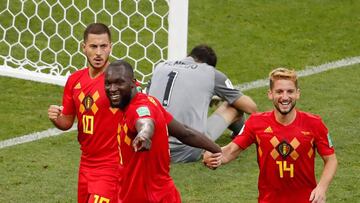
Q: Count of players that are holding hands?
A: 2